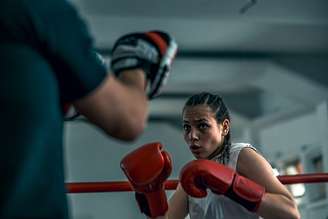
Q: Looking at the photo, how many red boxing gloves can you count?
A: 2